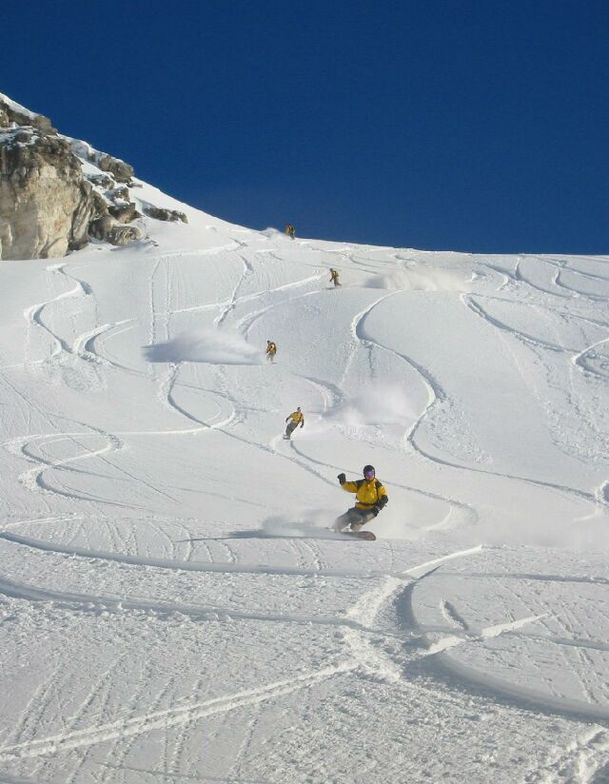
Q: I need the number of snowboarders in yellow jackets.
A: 5